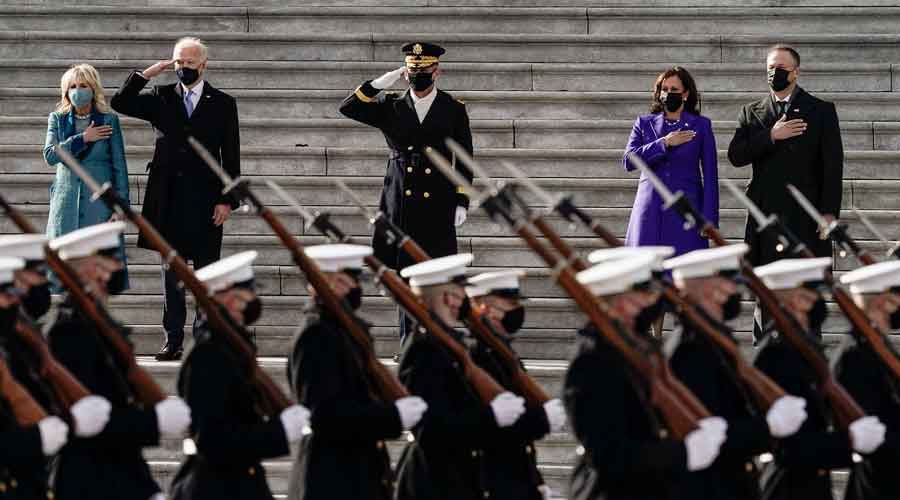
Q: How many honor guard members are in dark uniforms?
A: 12